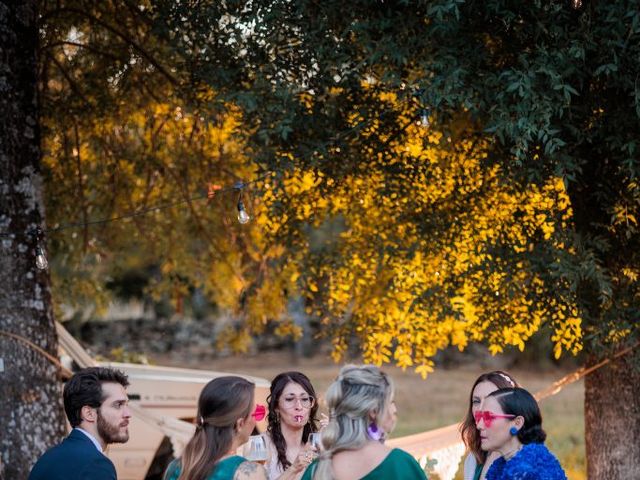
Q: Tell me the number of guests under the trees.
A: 6